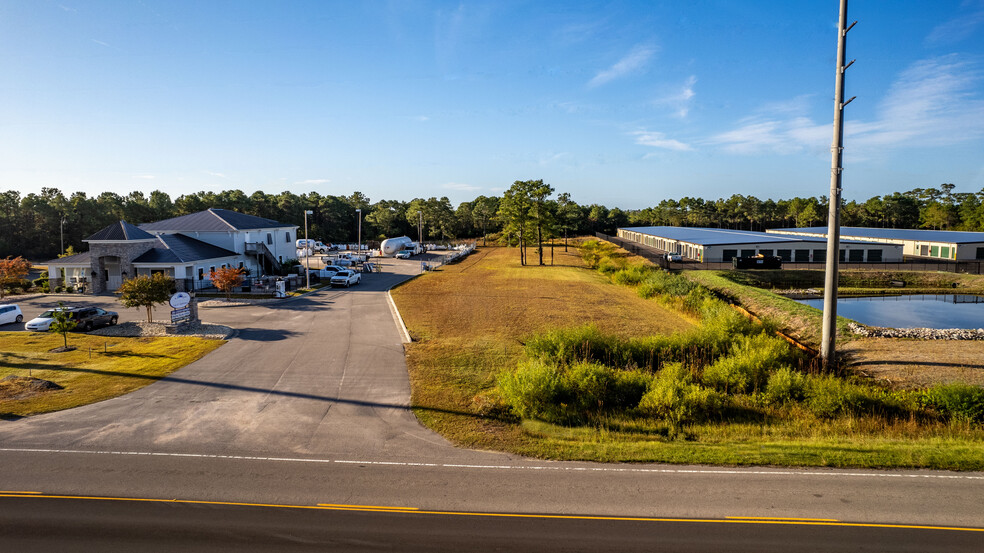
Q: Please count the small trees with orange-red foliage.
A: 2